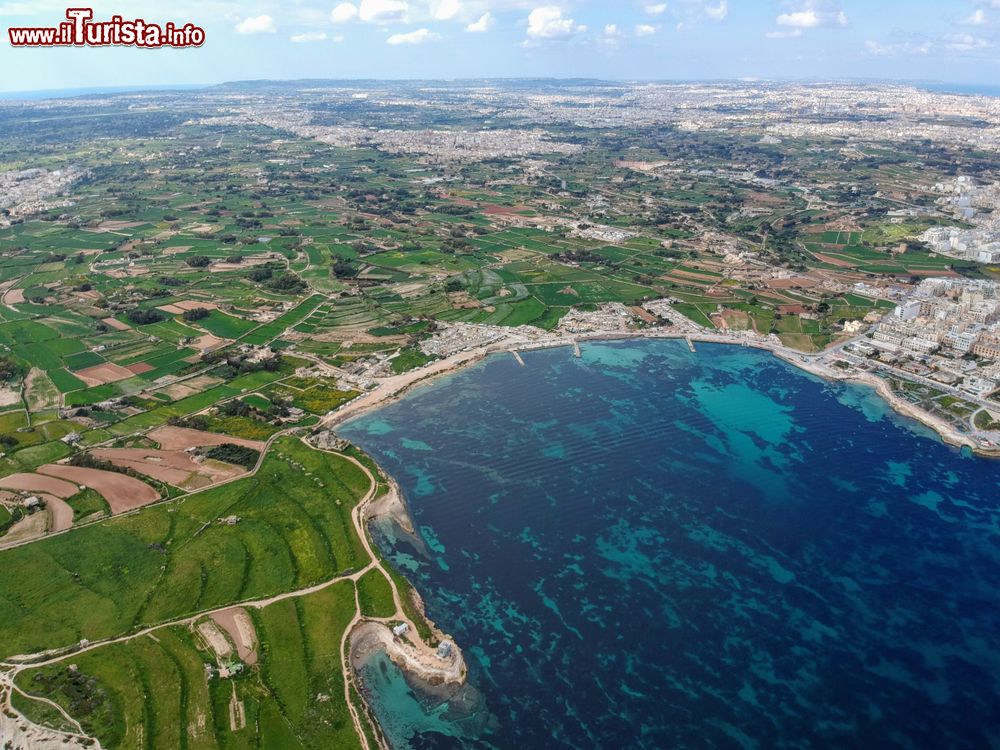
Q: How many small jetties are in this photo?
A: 3